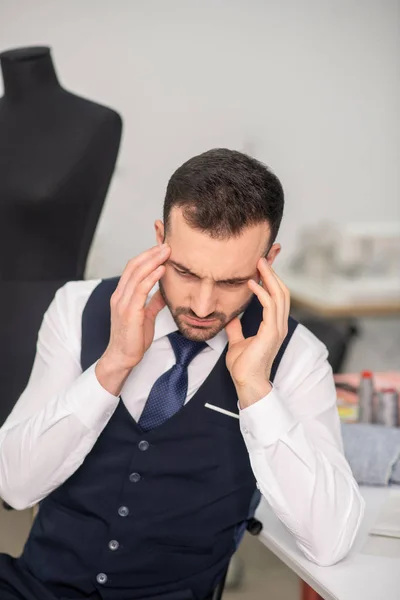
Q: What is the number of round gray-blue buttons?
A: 5